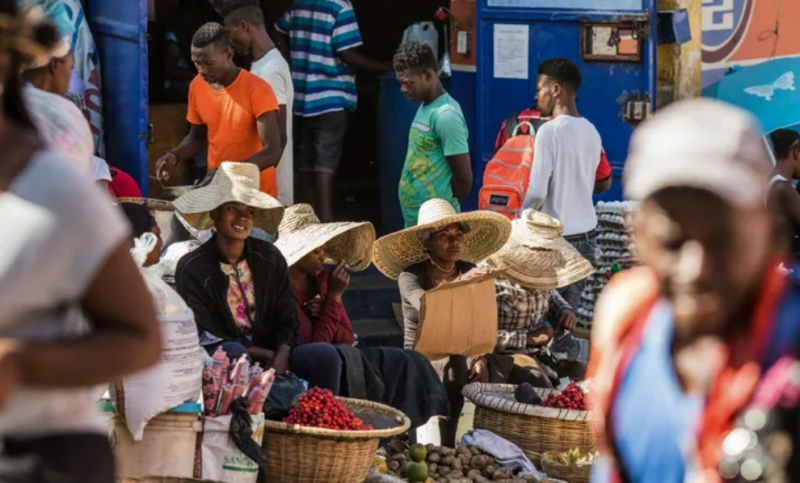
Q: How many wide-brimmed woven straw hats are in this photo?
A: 4